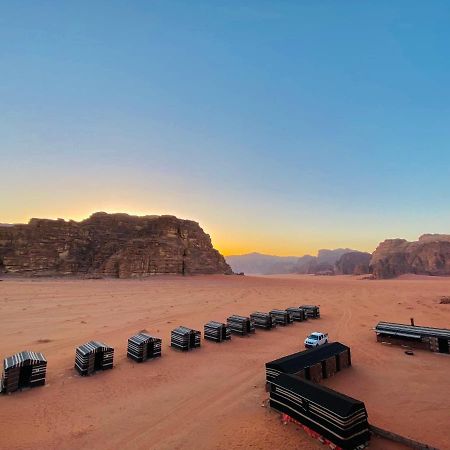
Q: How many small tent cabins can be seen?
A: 10